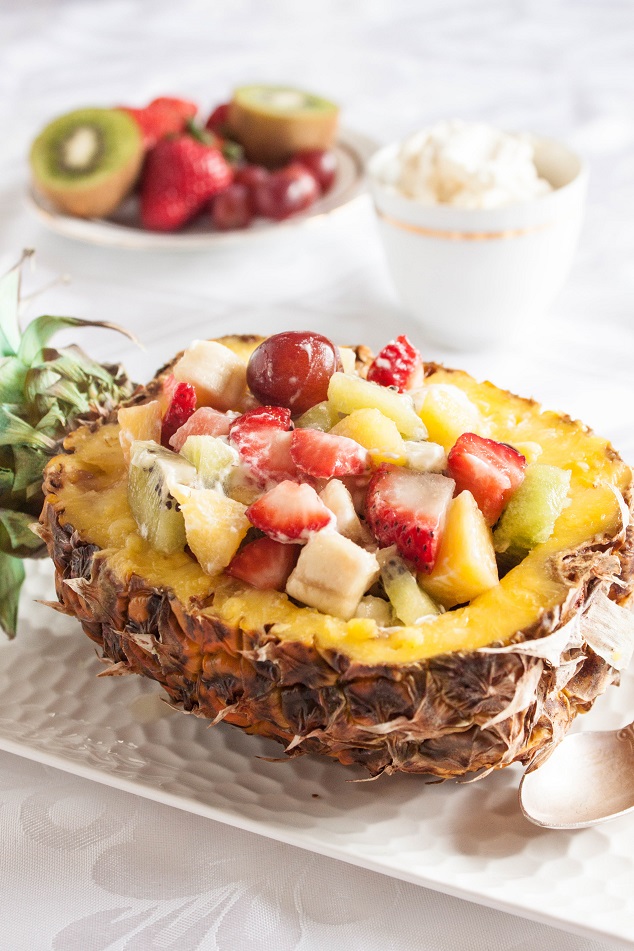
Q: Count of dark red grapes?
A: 5